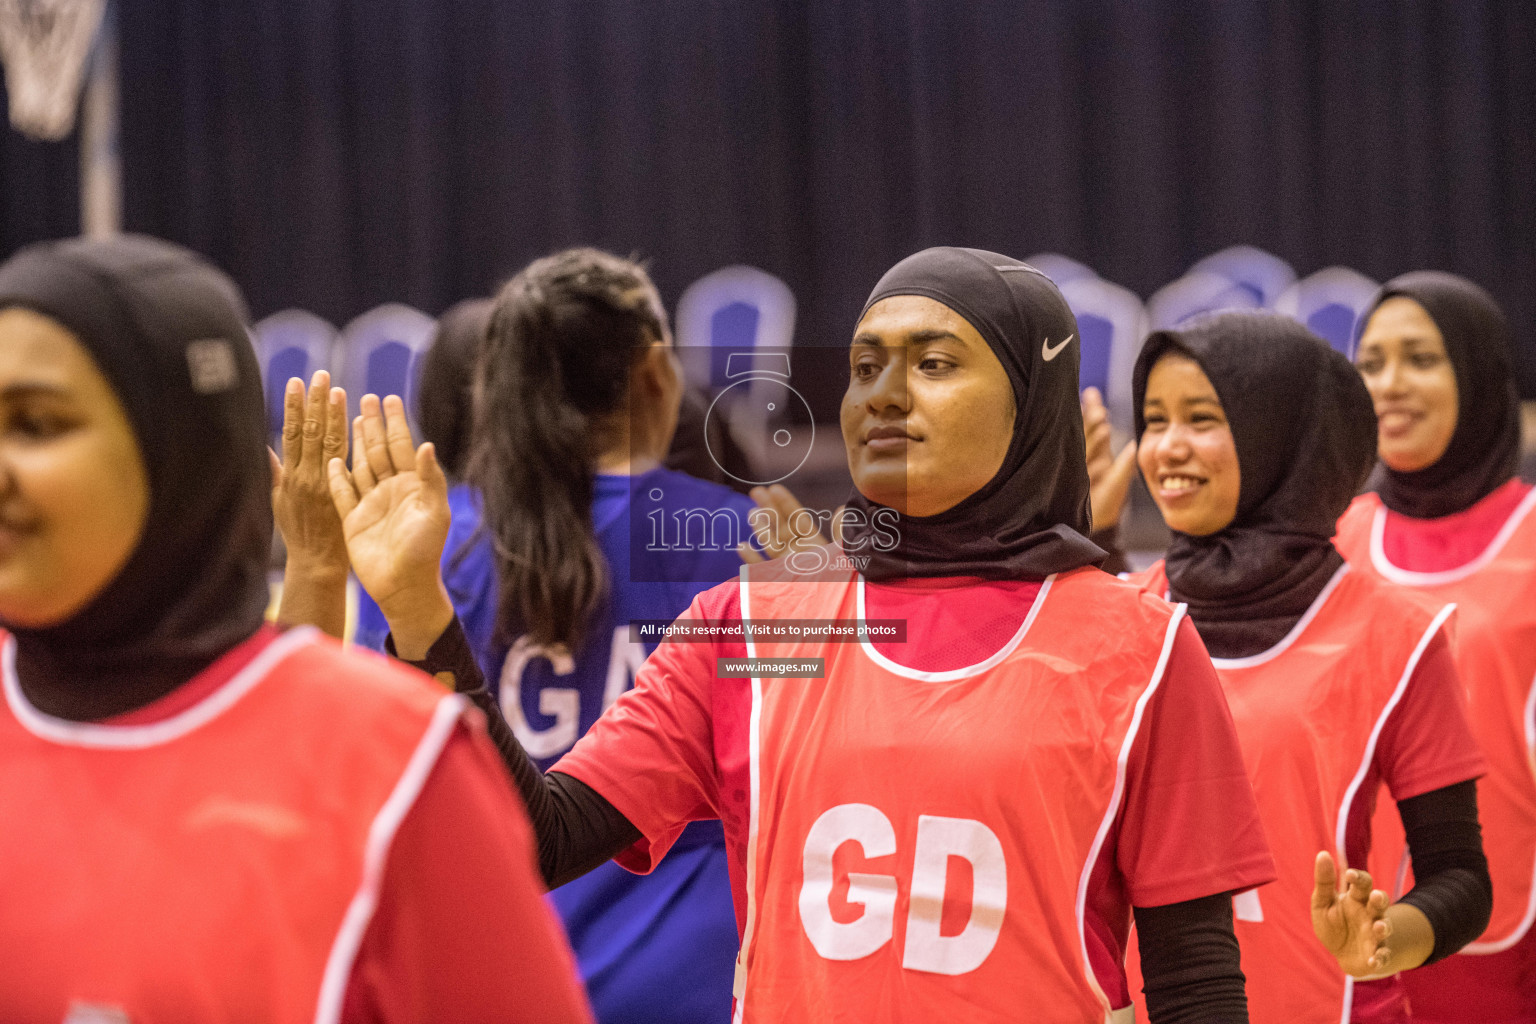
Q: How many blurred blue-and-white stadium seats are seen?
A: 8